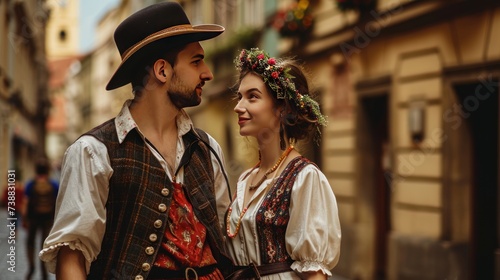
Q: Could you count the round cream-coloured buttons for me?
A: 7